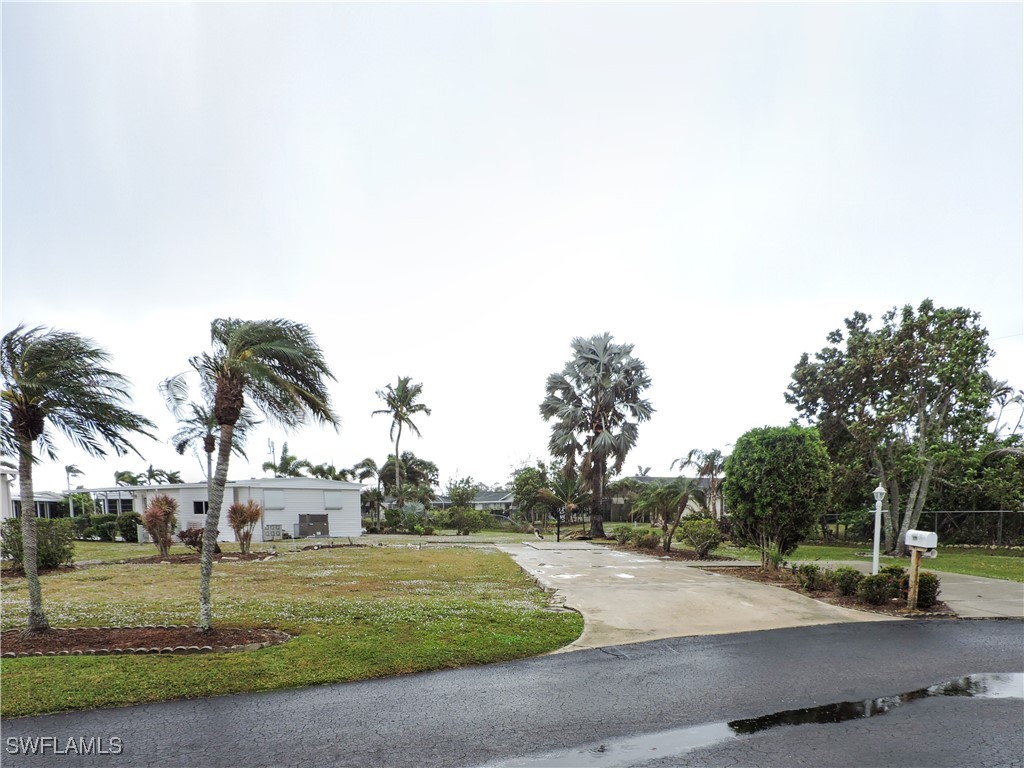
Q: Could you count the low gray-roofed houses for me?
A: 2